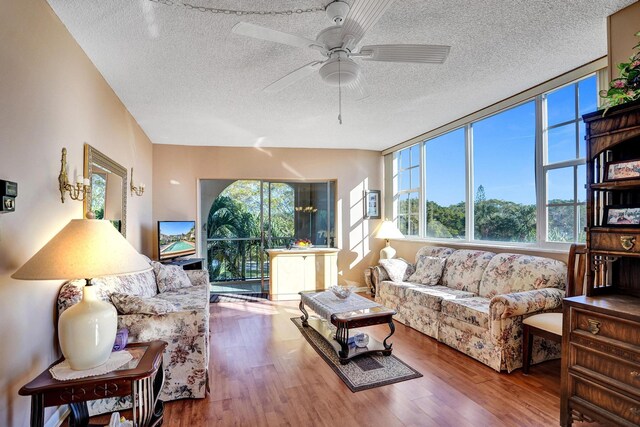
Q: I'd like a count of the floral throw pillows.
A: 4